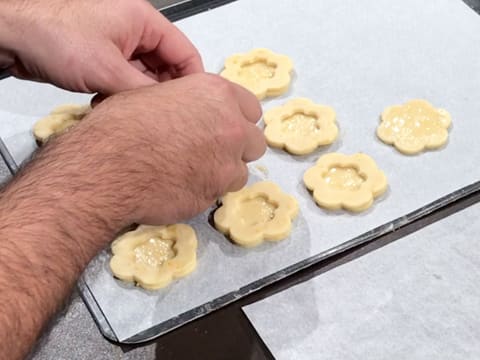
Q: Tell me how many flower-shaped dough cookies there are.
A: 7